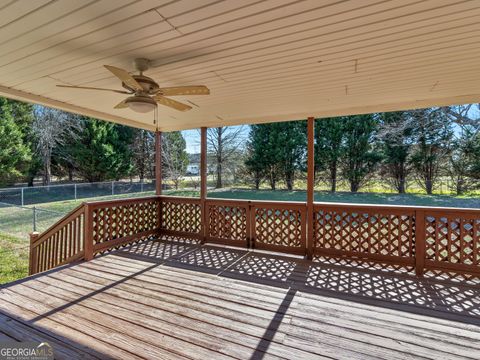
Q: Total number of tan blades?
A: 5